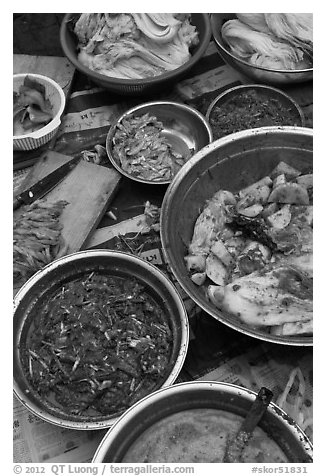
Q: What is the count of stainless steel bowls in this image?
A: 6